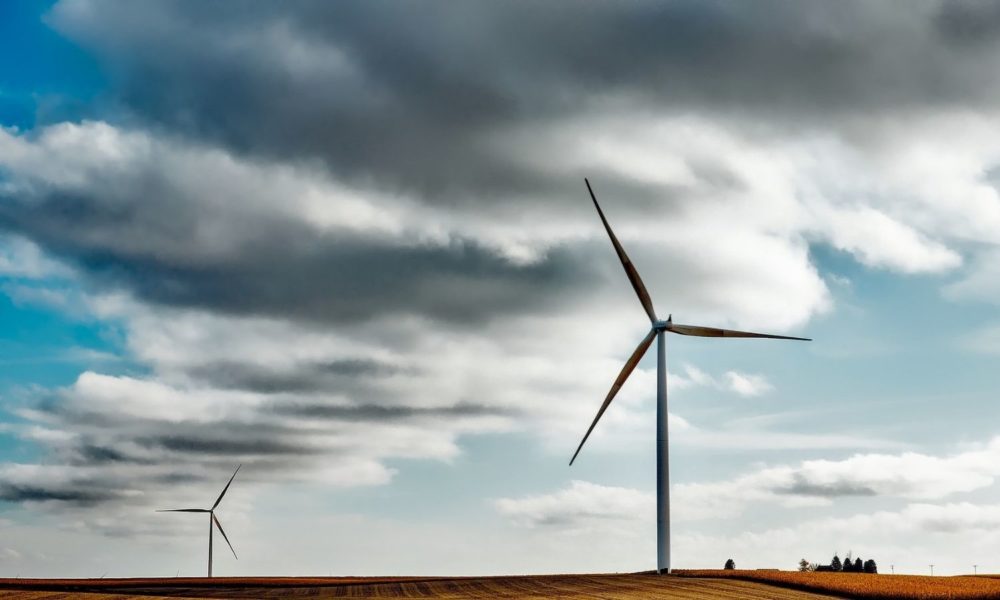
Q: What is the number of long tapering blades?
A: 6